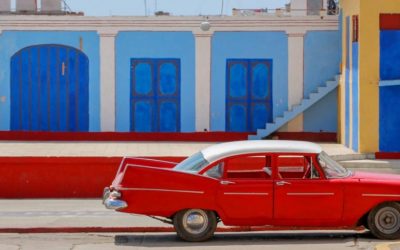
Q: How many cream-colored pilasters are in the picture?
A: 3